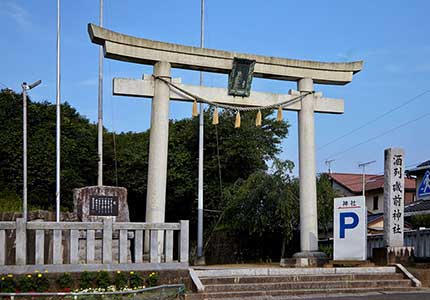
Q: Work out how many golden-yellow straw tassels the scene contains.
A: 5